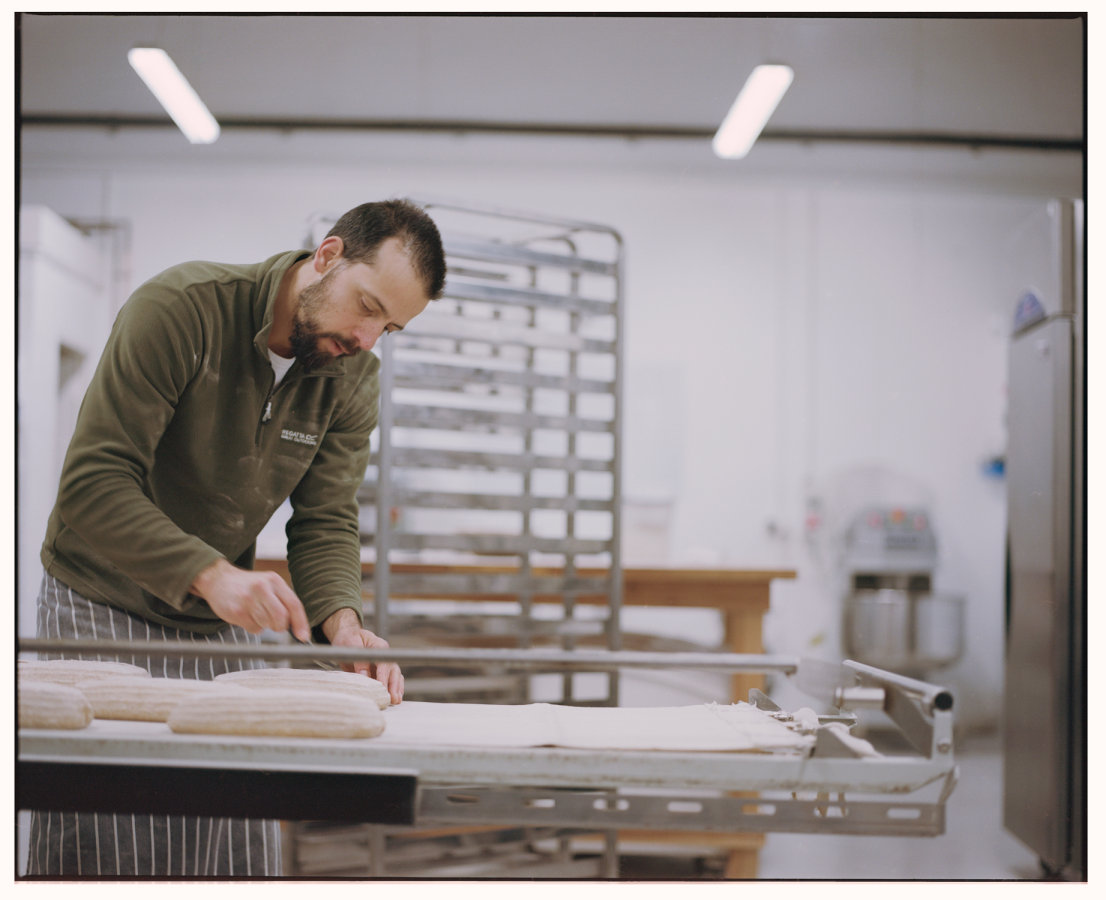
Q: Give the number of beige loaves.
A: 5